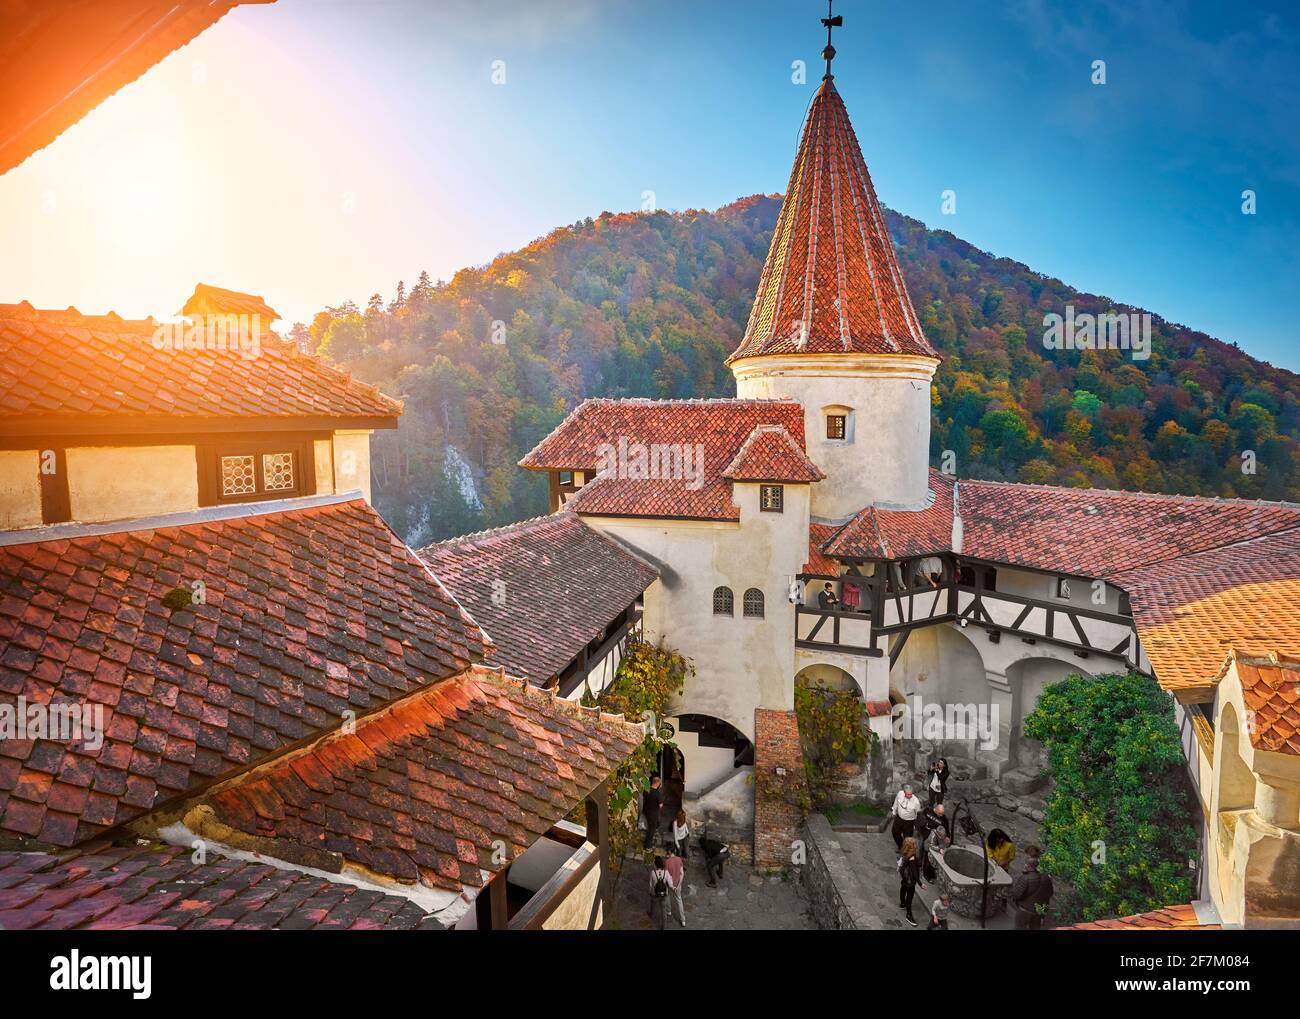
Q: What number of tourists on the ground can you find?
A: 13